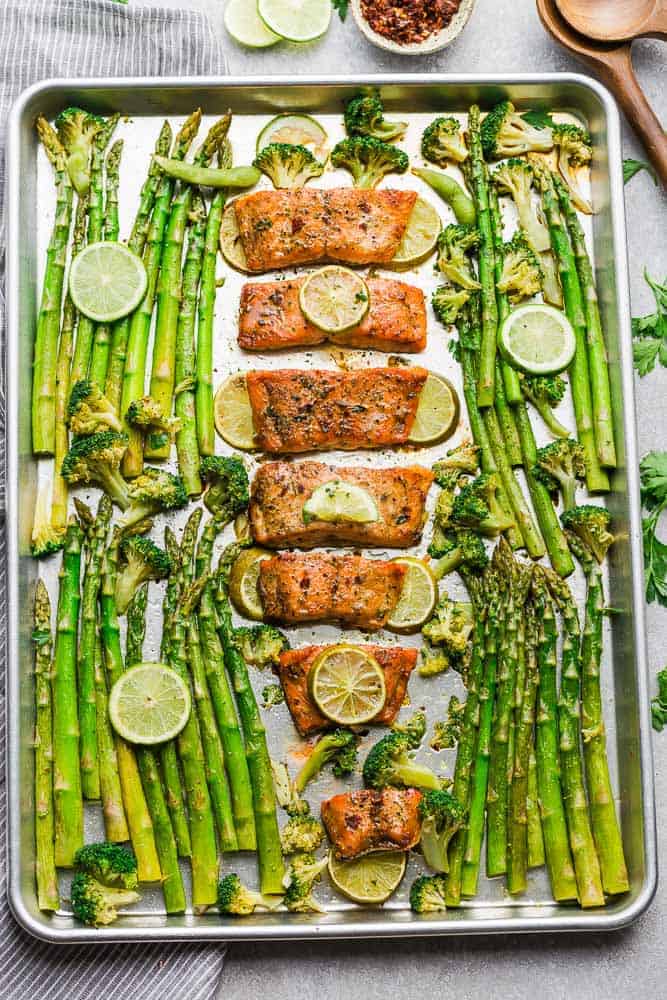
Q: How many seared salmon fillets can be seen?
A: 7